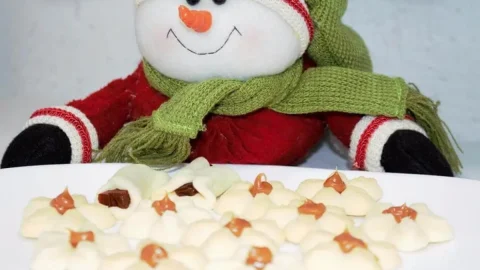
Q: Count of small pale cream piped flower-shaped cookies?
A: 11